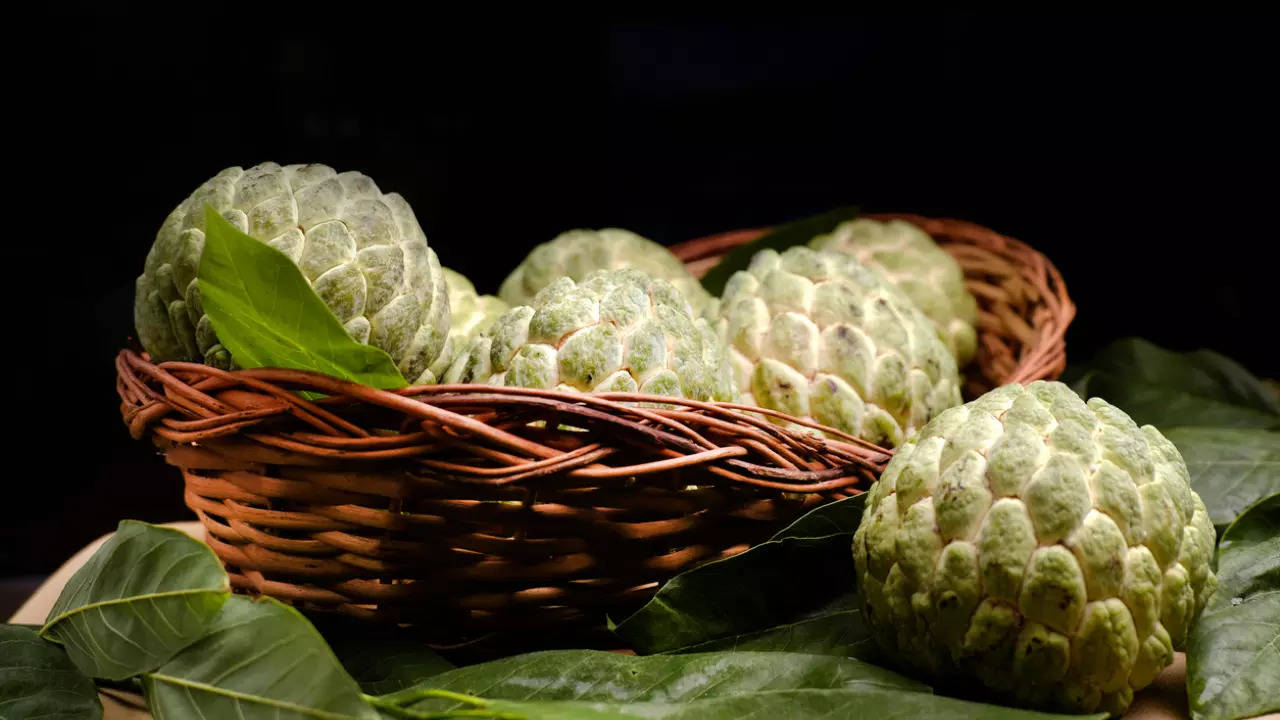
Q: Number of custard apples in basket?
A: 6